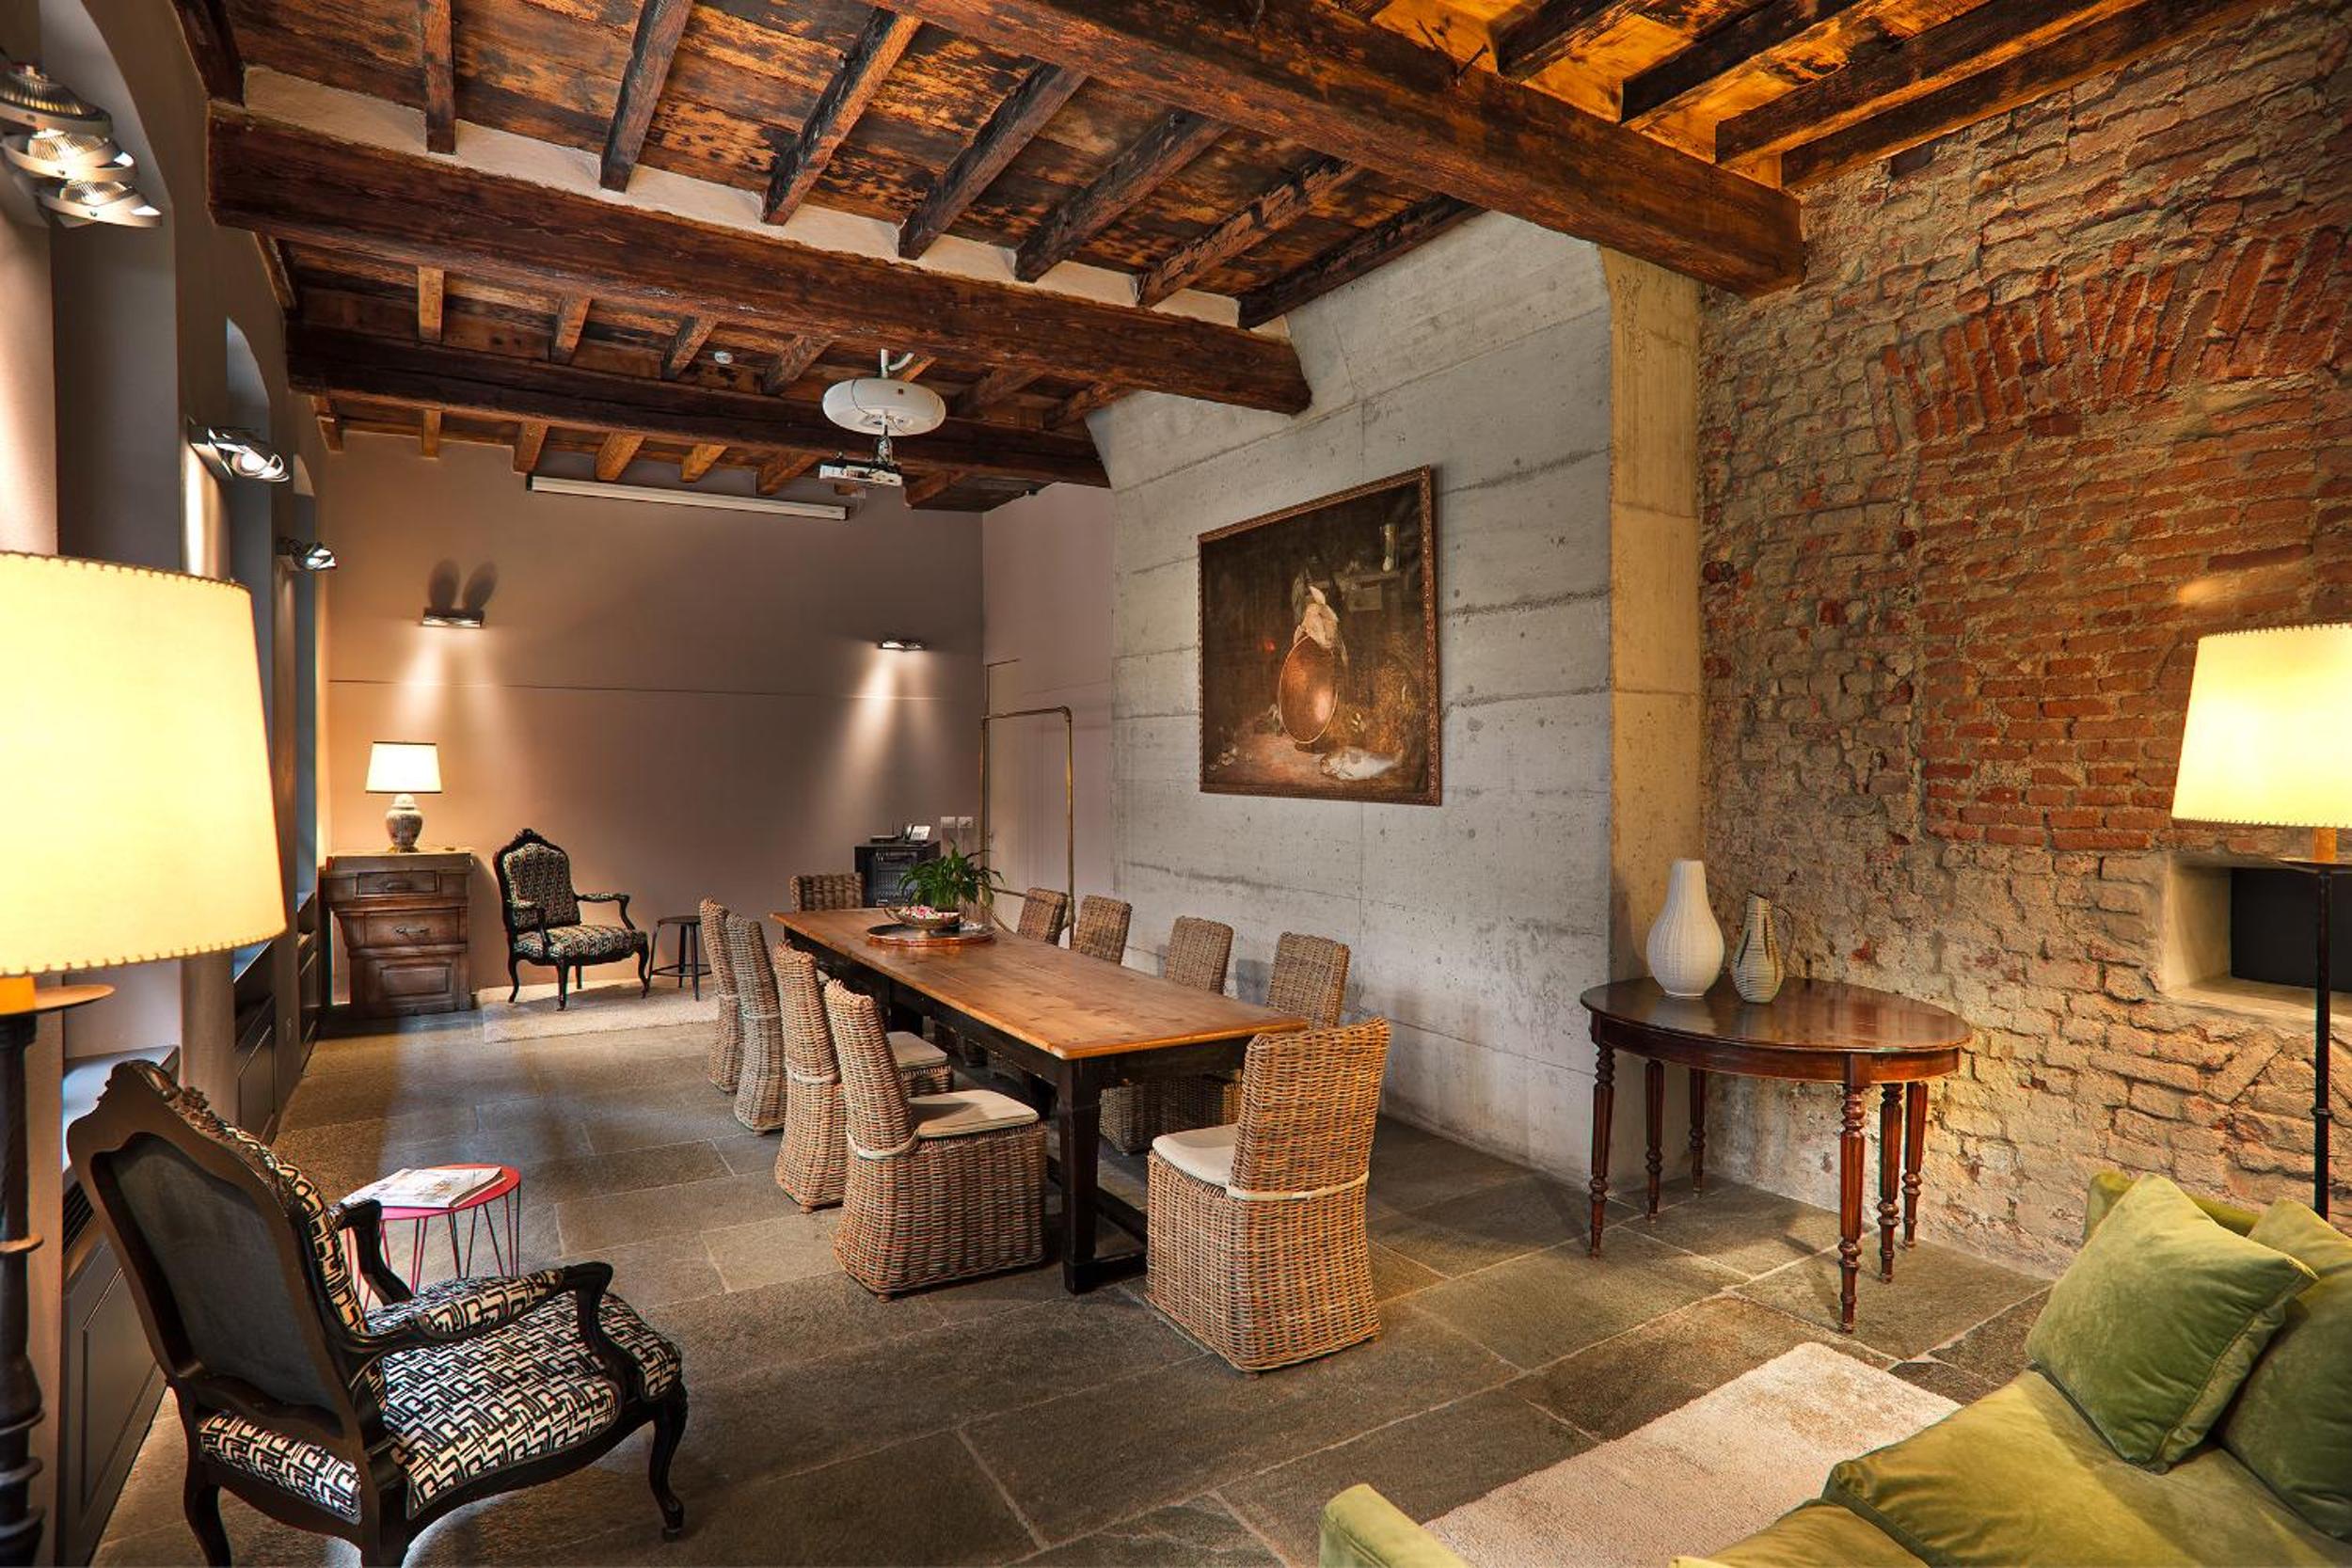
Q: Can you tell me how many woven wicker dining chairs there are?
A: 10